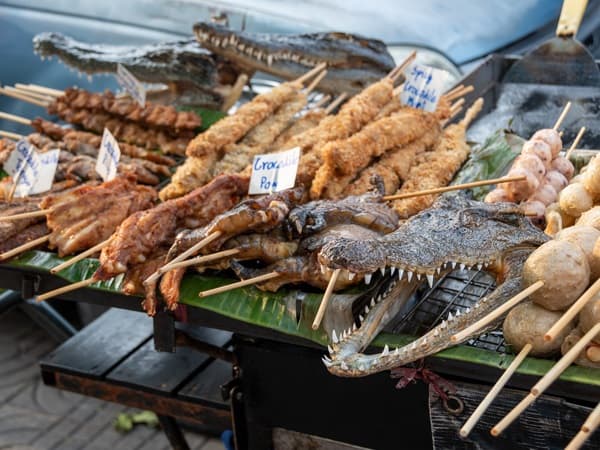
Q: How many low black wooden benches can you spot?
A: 1